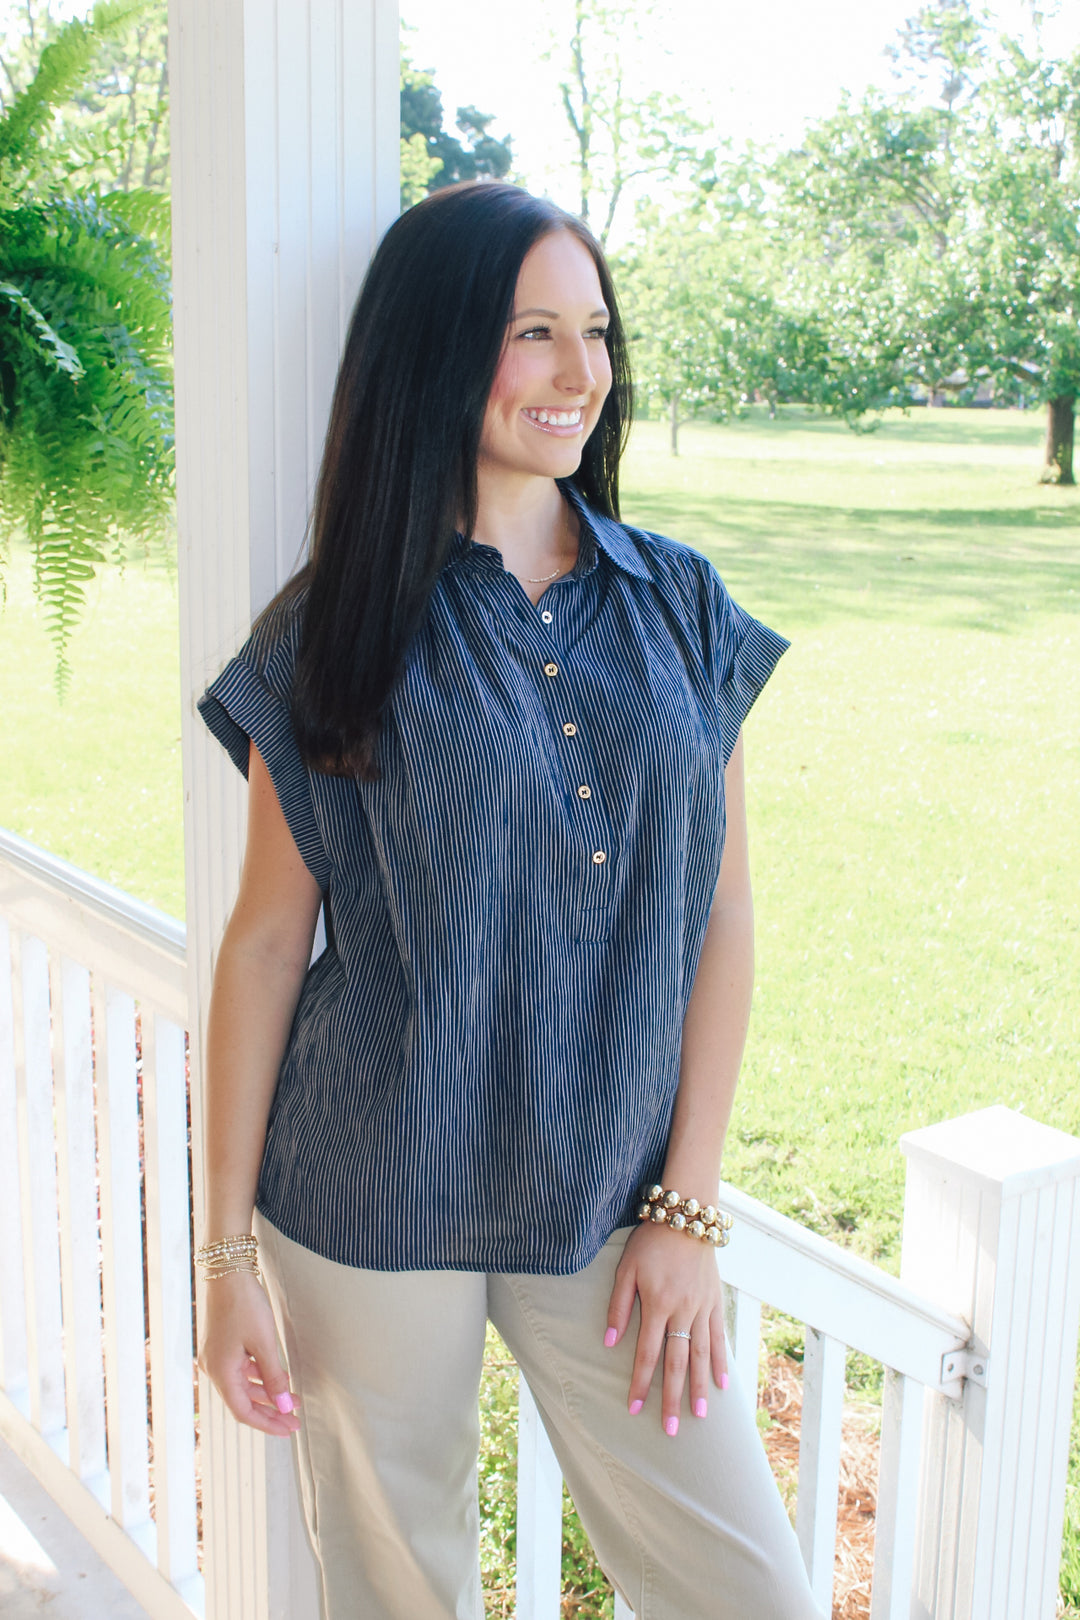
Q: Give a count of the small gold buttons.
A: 5